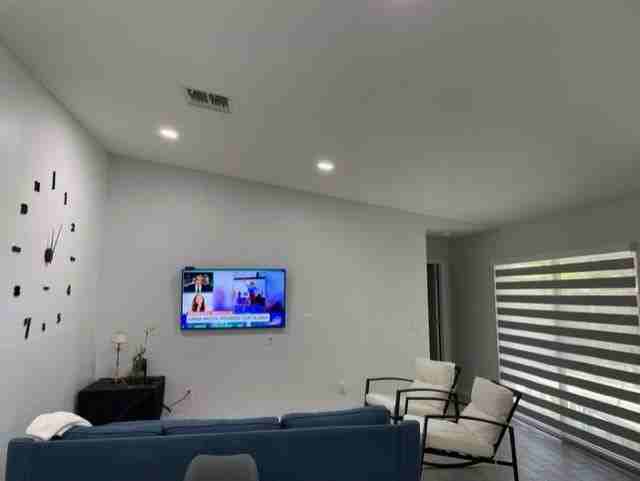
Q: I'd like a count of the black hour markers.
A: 12